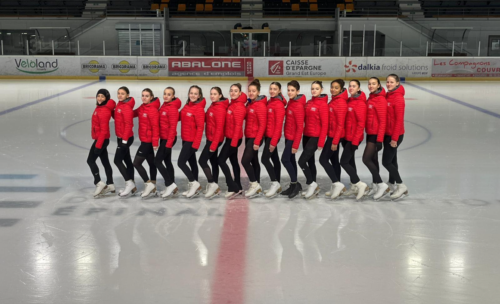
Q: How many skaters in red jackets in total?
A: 15